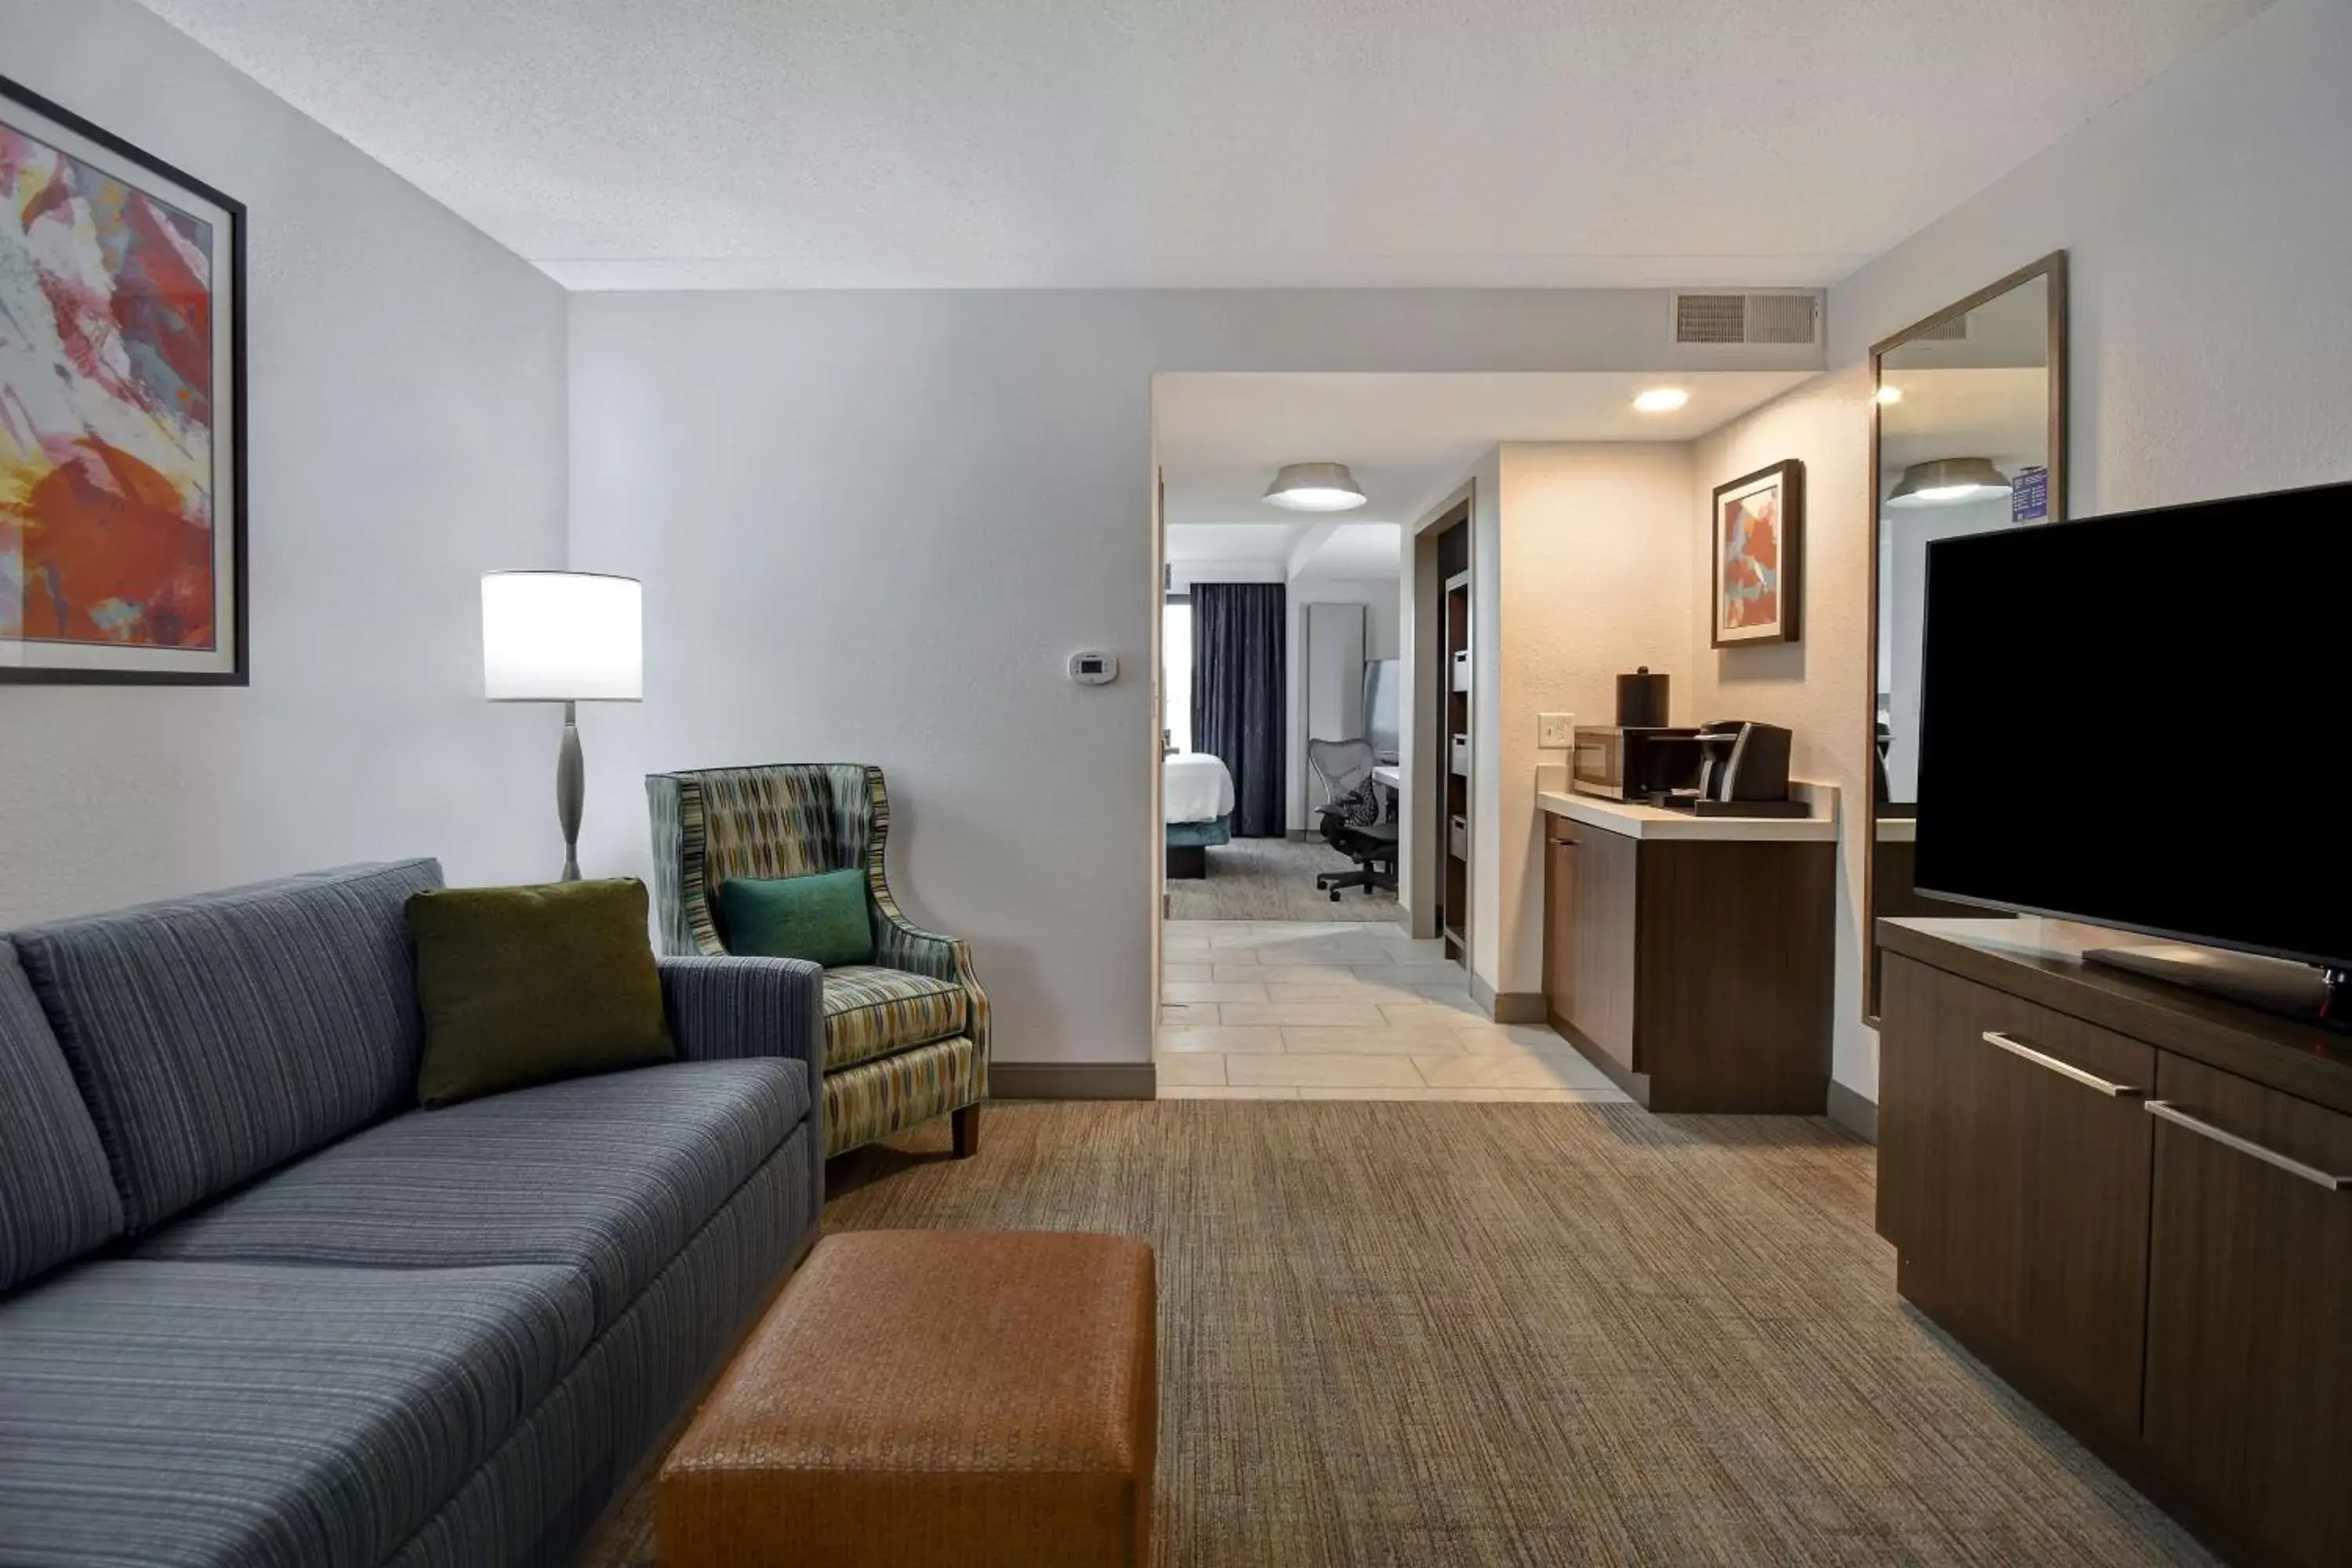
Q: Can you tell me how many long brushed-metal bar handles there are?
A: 2